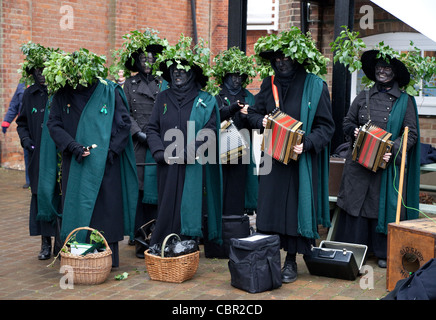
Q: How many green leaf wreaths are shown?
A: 7